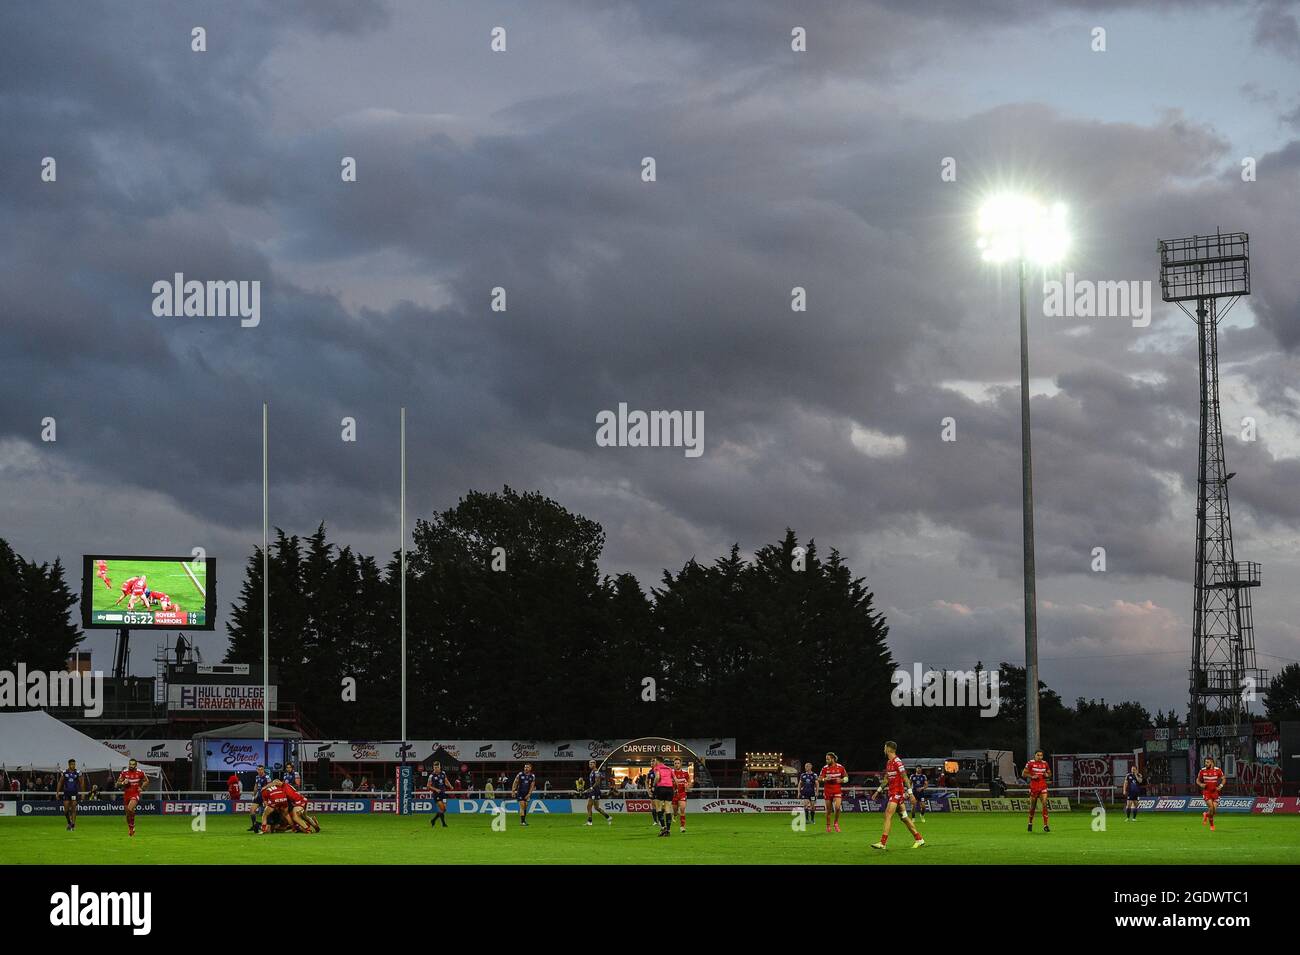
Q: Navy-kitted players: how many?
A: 10